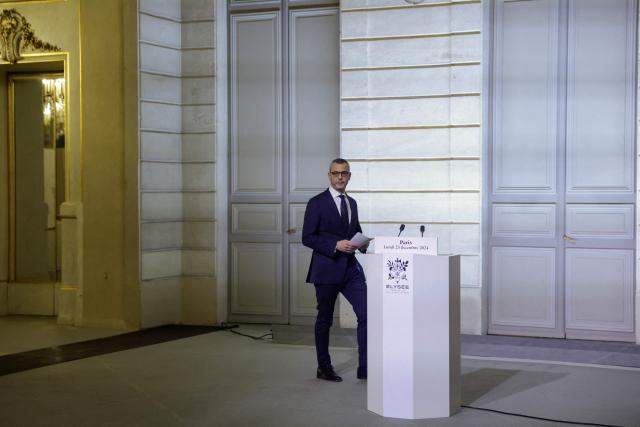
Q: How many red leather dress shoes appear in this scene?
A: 0